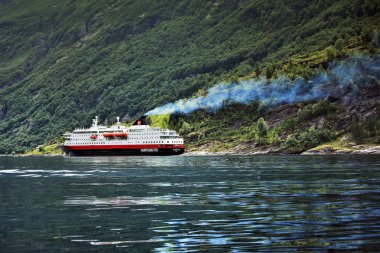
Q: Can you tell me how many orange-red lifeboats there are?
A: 3